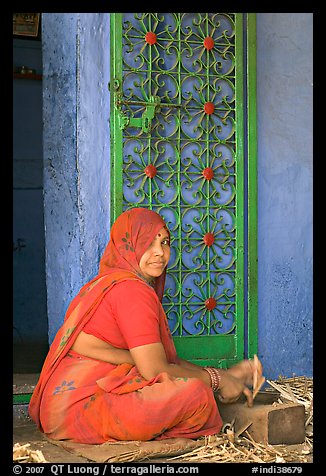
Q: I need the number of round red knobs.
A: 7